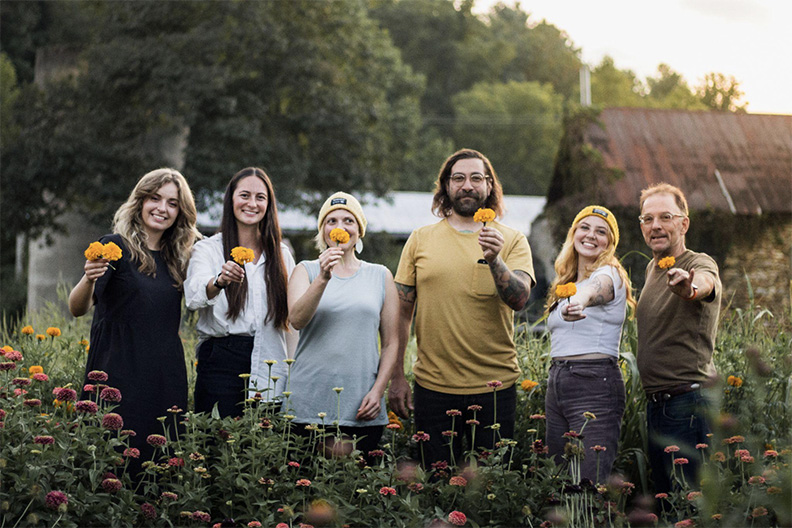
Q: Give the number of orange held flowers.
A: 7